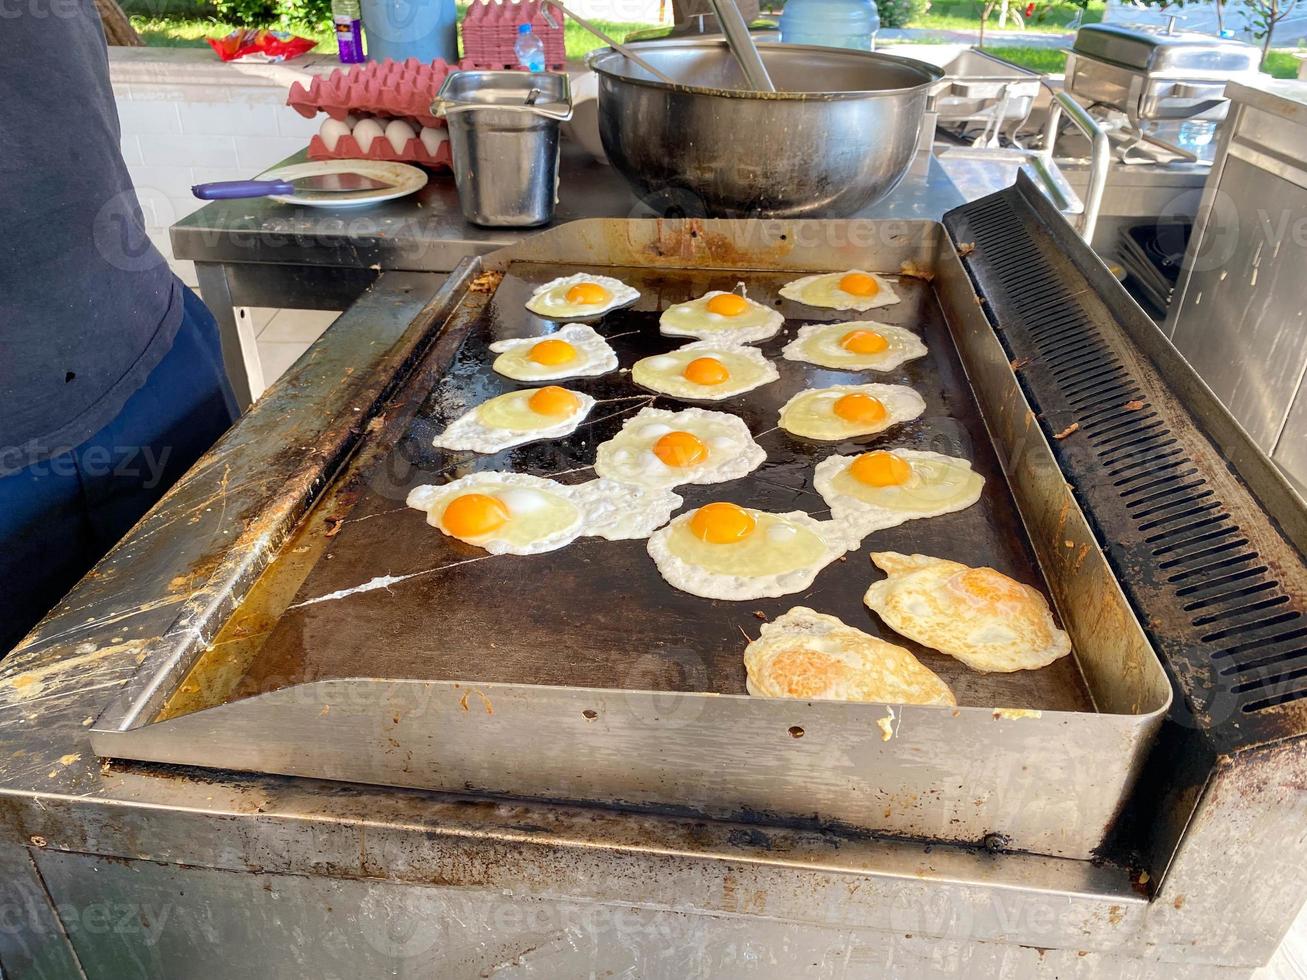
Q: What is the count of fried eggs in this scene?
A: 14